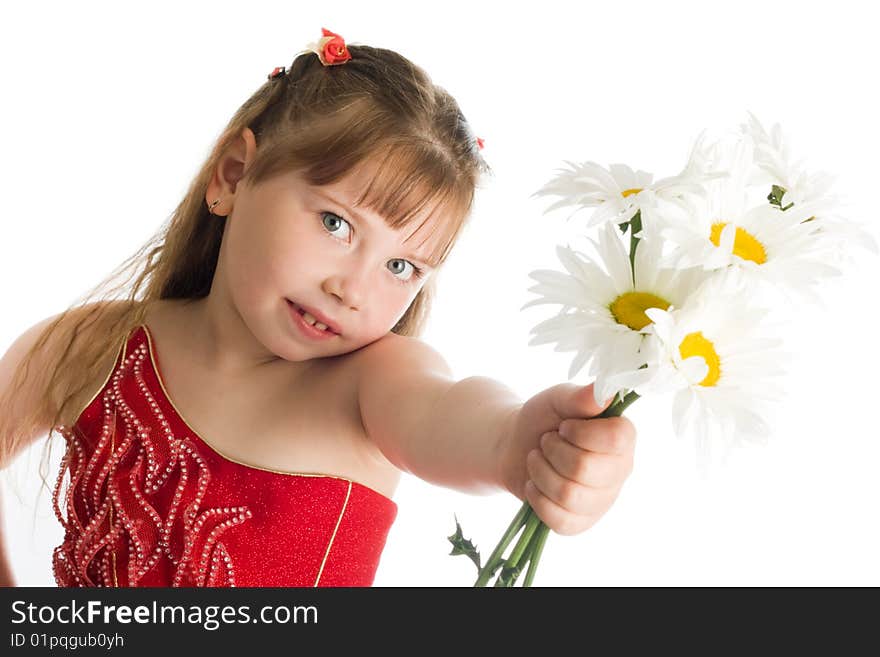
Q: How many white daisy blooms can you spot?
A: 5